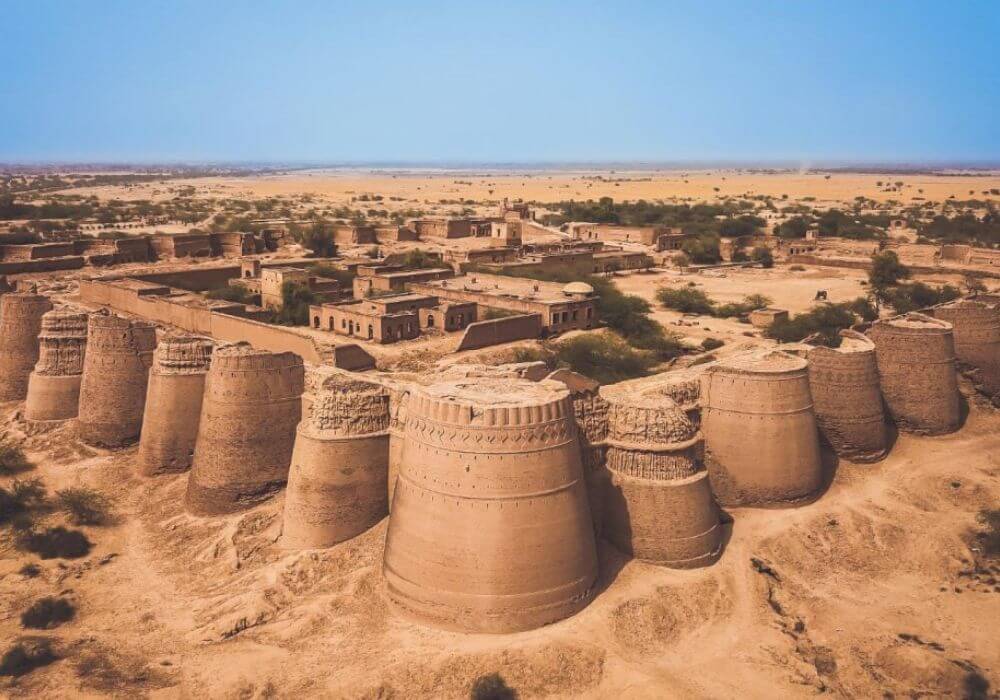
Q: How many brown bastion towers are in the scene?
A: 12